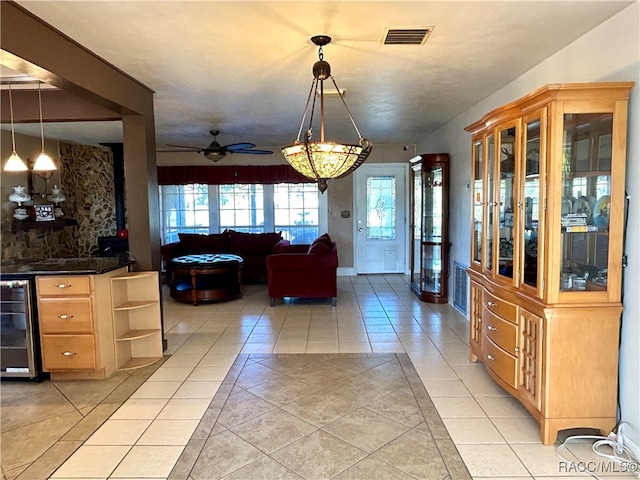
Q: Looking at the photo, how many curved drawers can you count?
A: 3